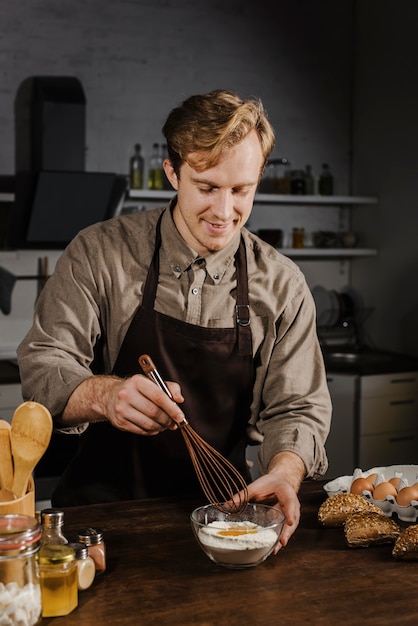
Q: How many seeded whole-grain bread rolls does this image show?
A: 3